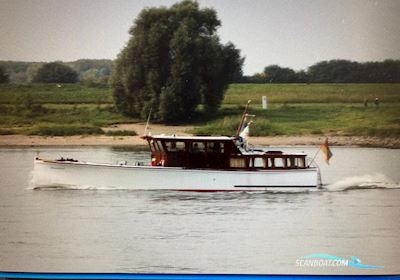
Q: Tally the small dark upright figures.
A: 2